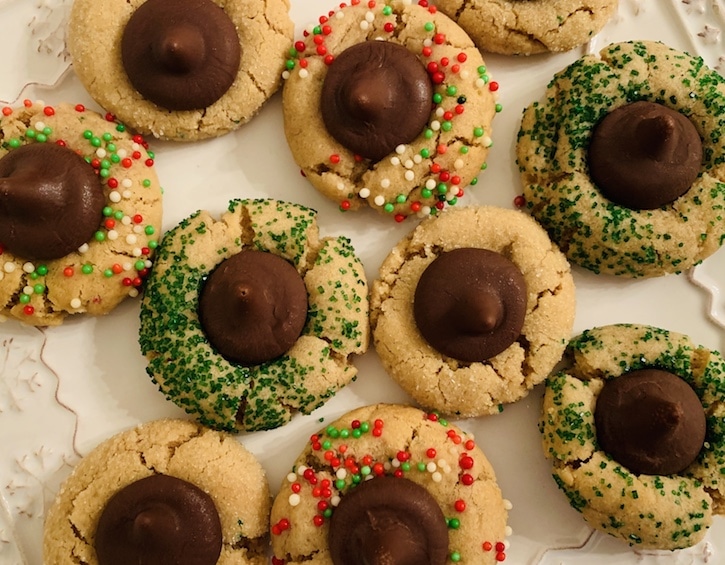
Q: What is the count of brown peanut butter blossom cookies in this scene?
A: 4